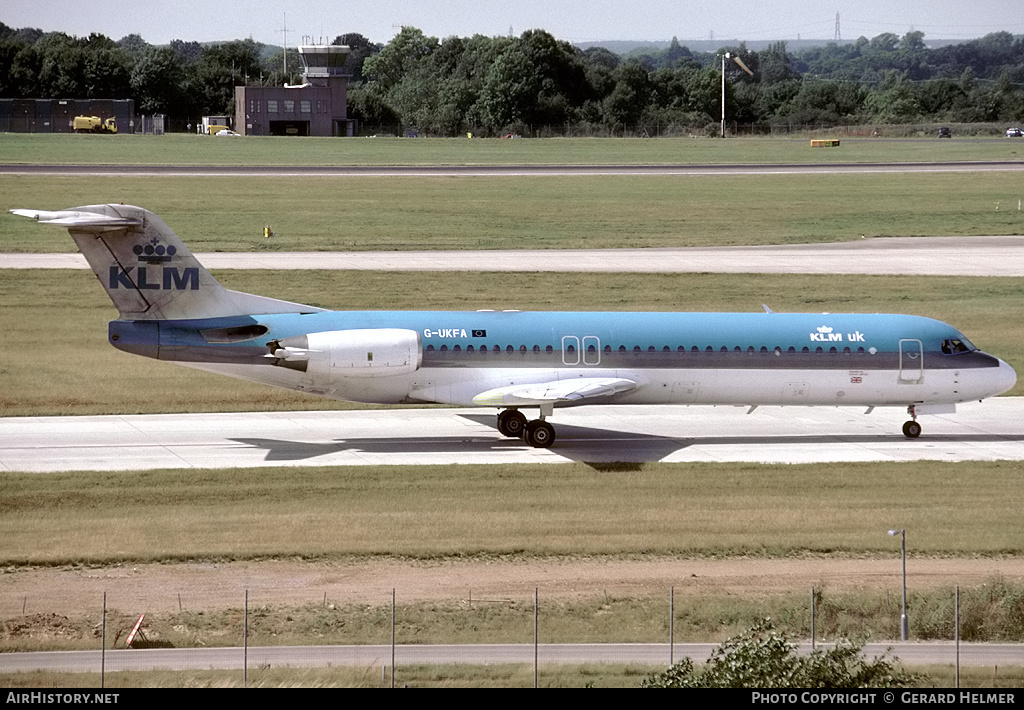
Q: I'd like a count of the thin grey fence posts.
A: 7